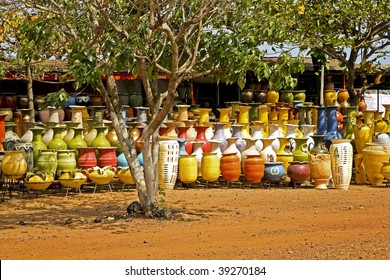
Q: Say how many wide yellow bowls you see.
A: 4